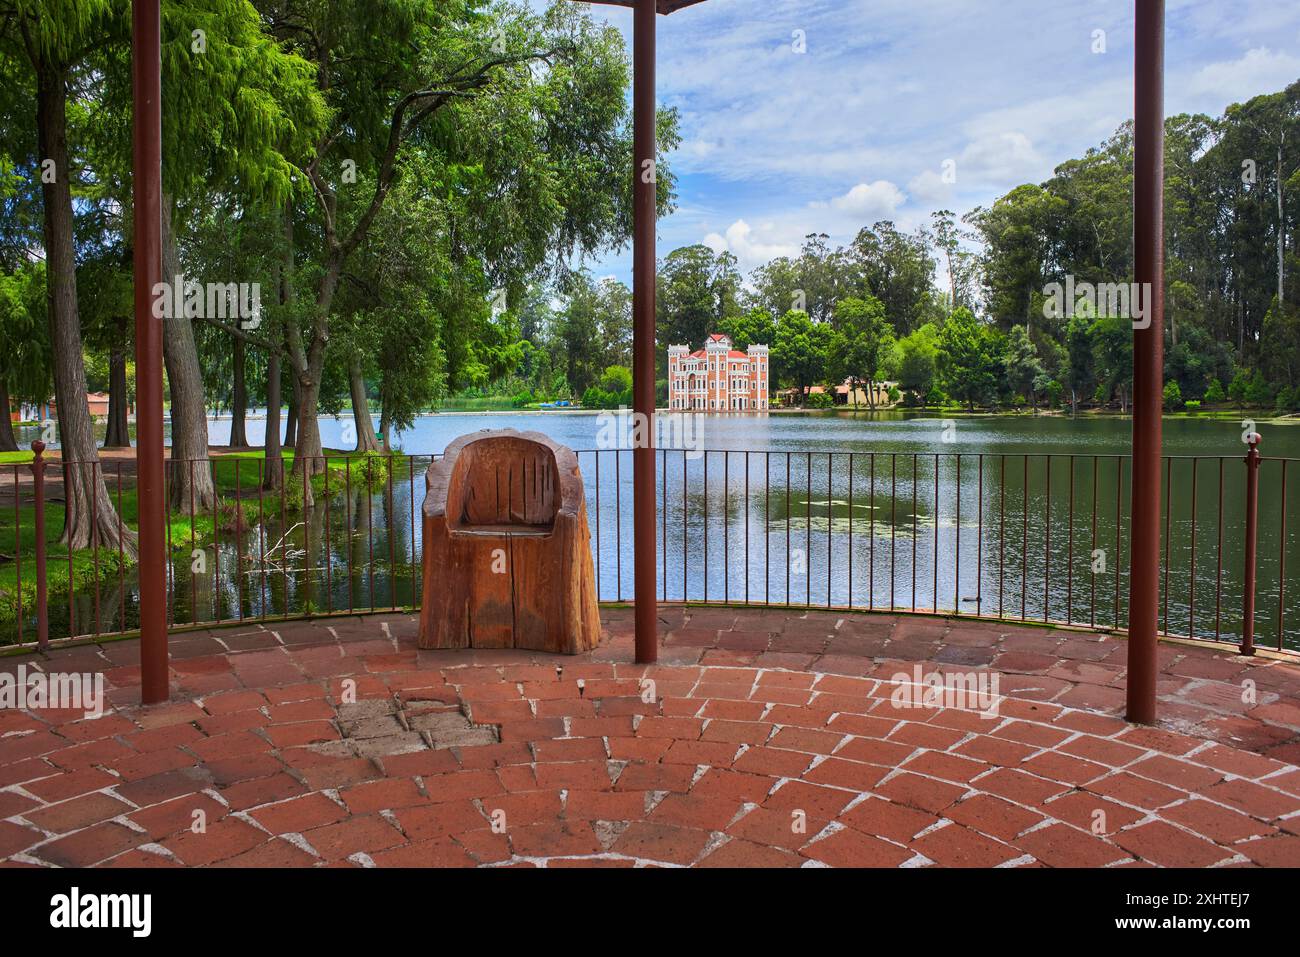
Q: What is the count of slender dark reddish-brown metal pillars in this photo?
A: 3